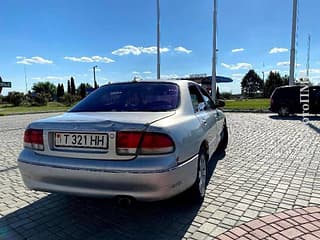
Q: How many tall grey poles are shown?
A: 3